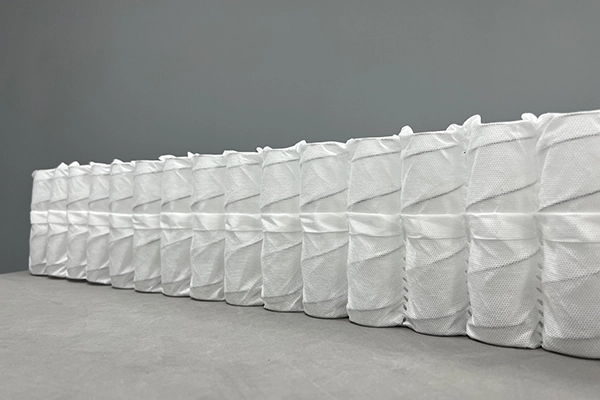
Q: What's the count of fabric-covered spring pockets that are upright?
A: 15